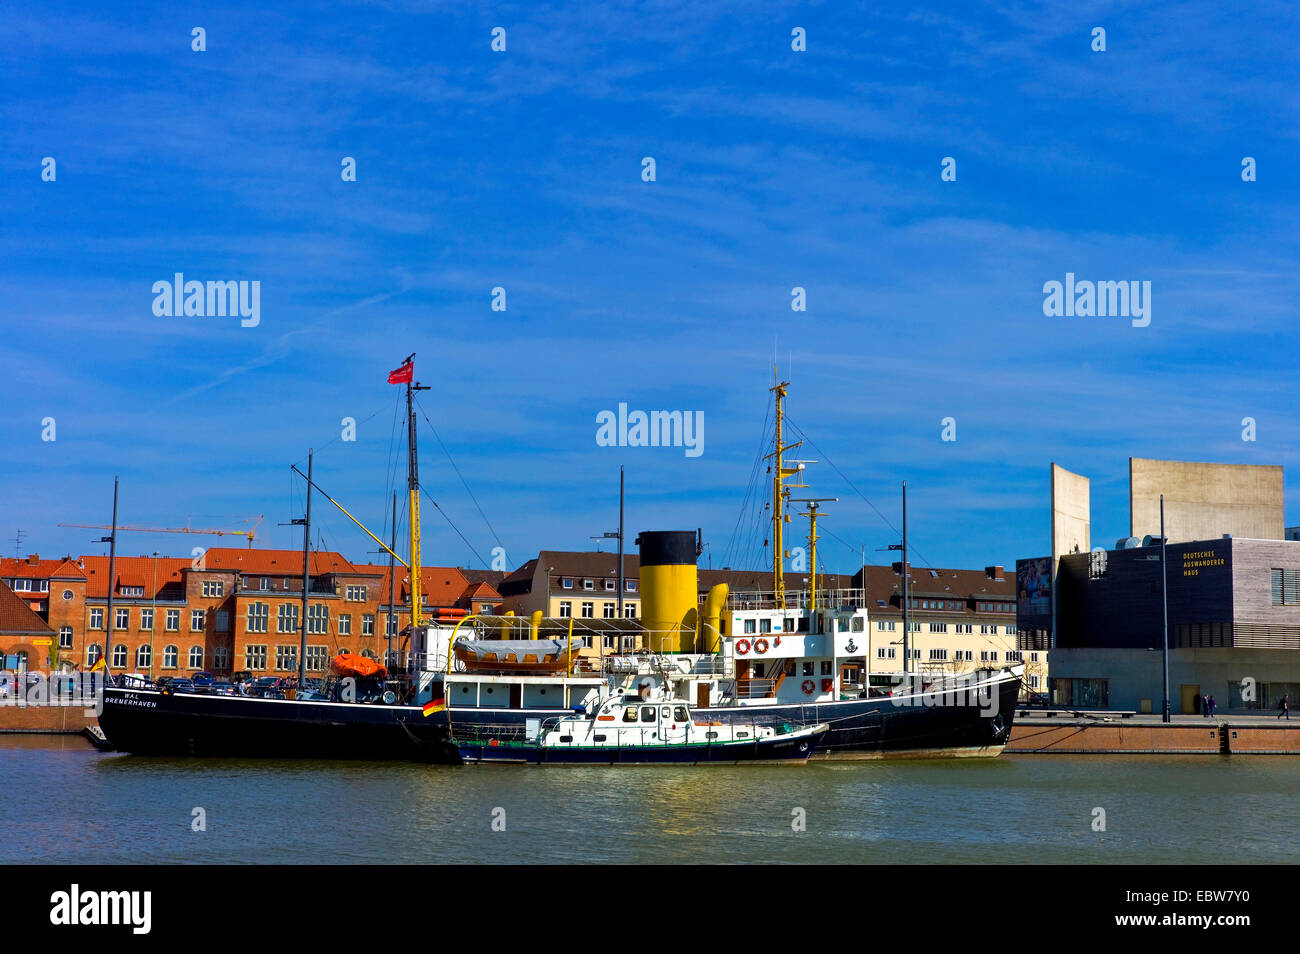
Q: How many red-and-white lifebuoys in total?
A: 3